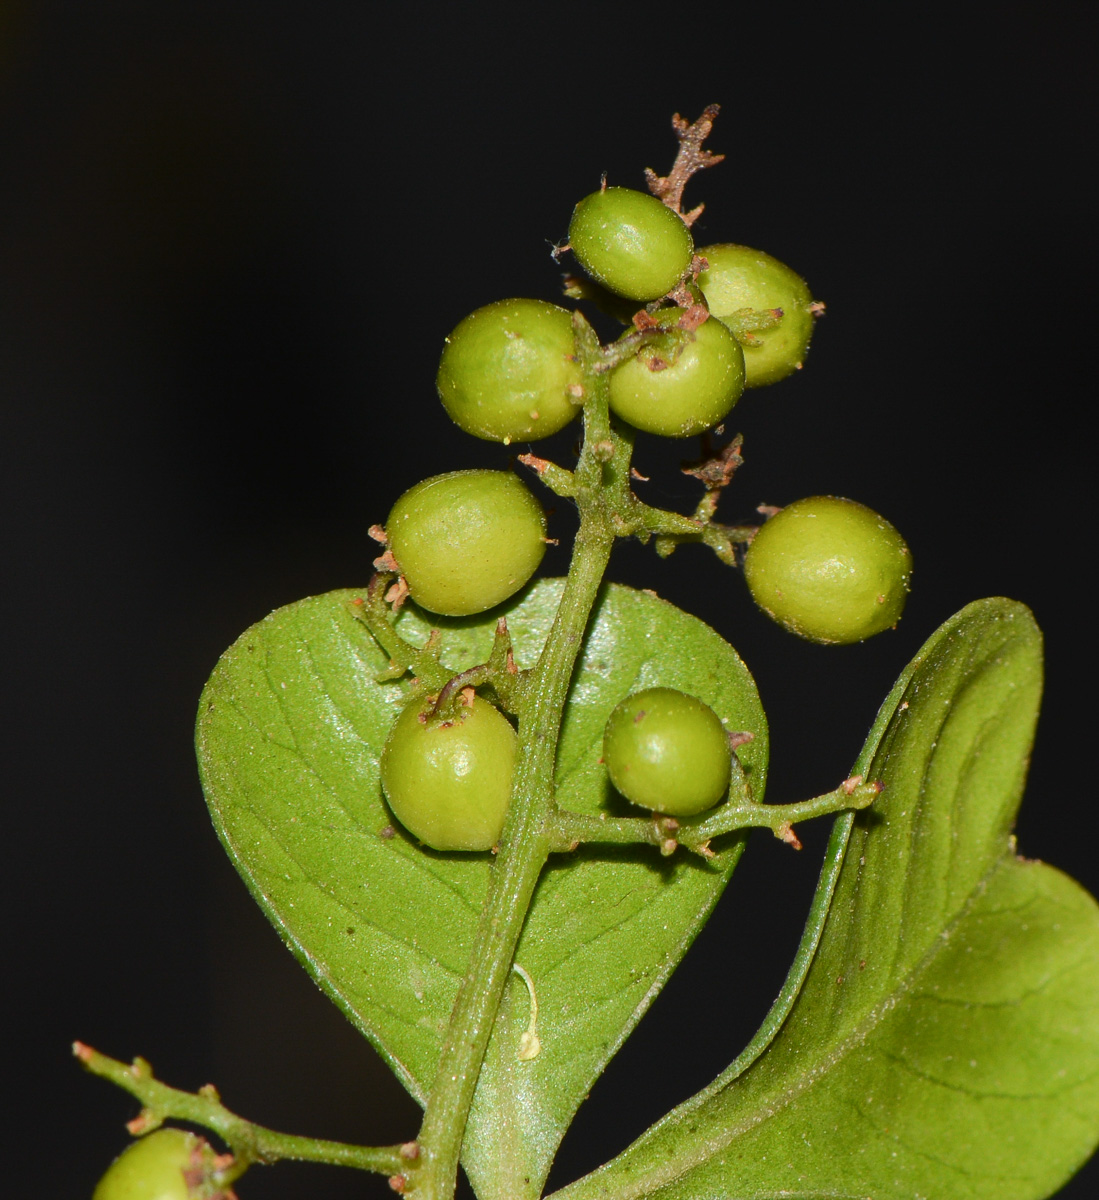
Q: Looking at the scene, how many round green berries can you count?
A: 9